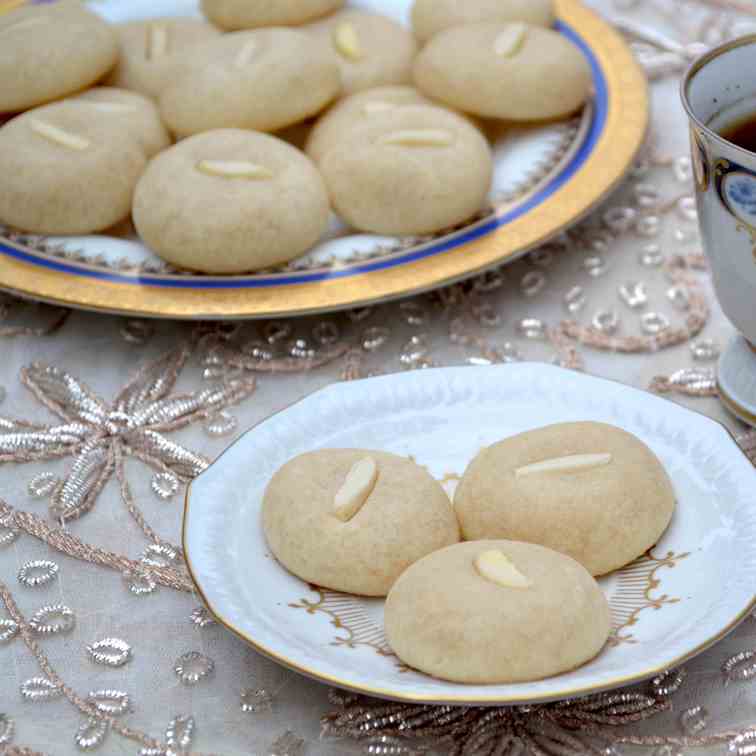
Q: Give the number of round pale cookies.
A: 15